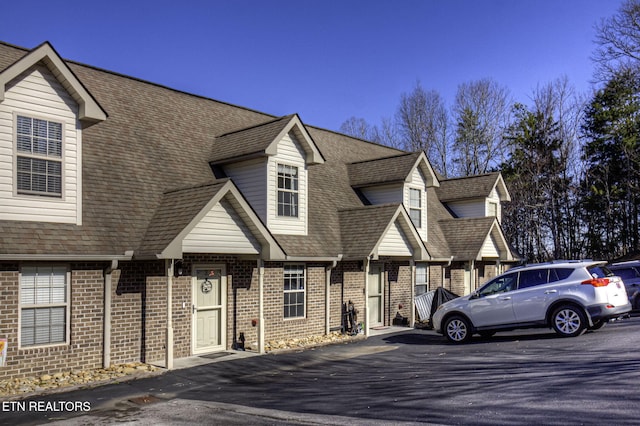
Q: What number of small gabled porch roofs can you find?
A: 3